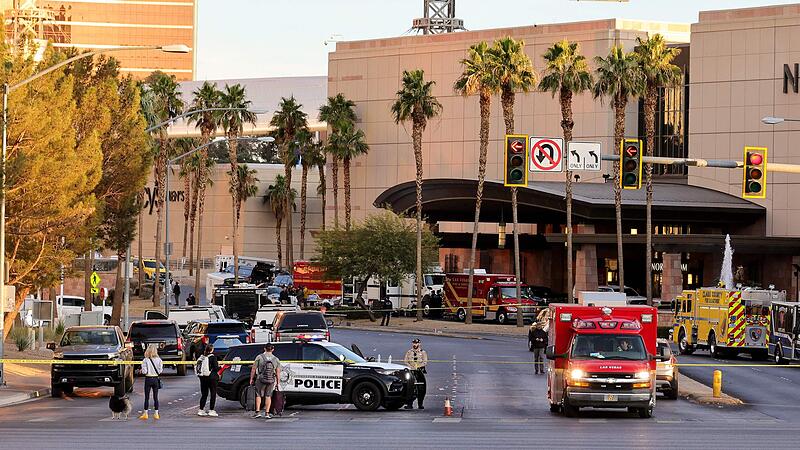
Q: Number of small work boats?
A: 0